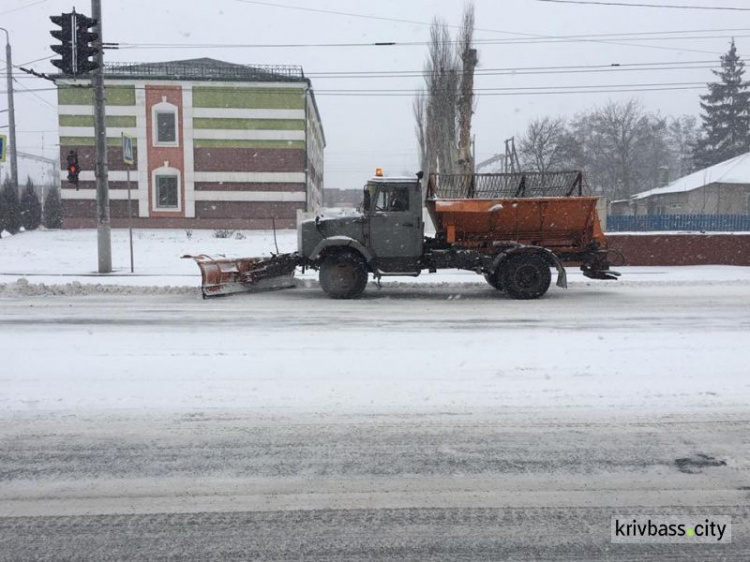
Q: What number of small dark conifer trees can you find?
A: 3